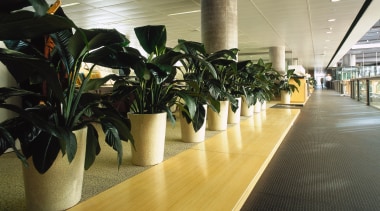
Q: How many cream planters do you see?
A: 9